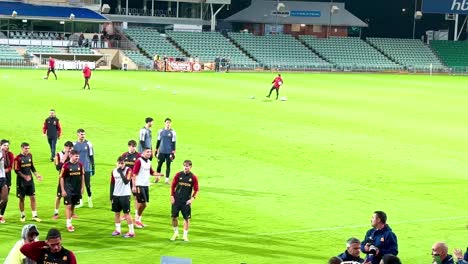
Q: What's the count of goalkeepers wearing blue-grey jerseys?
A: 3